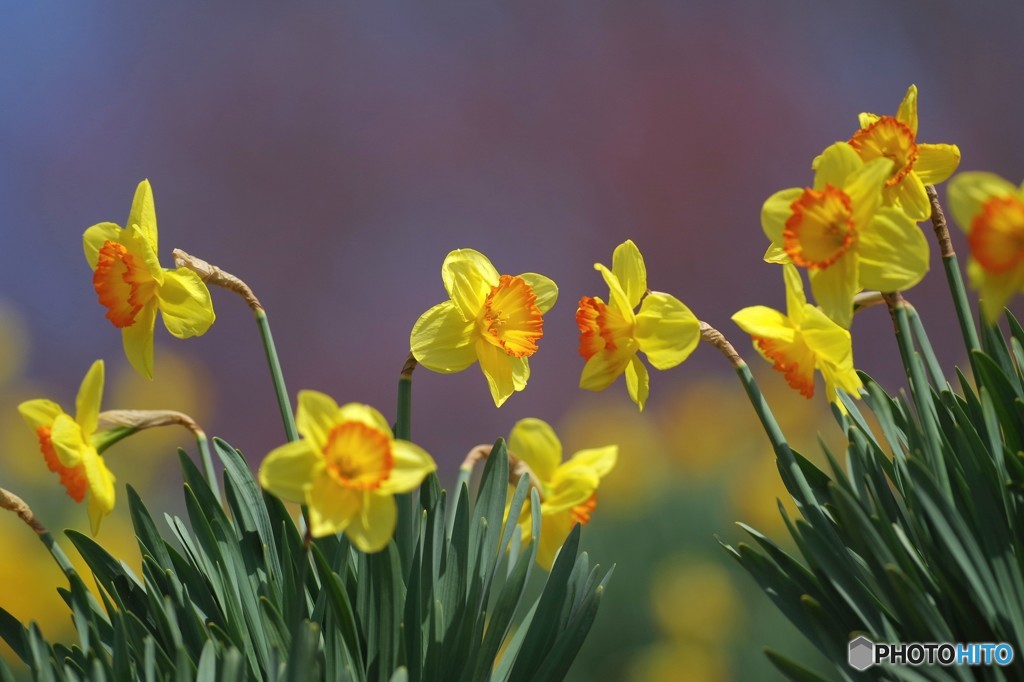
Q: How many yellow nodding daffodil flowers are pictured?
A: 10